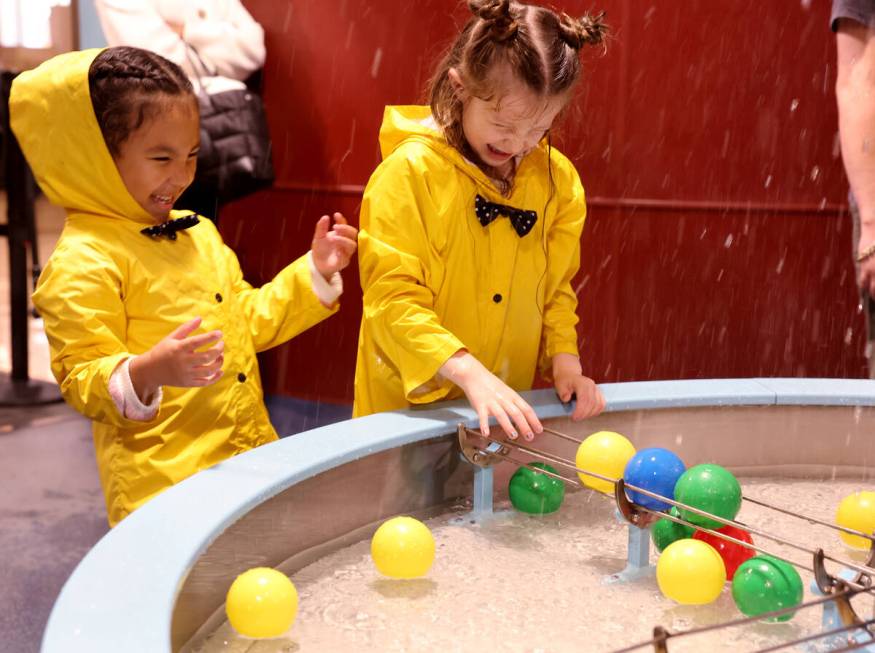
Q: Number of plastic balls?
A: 11